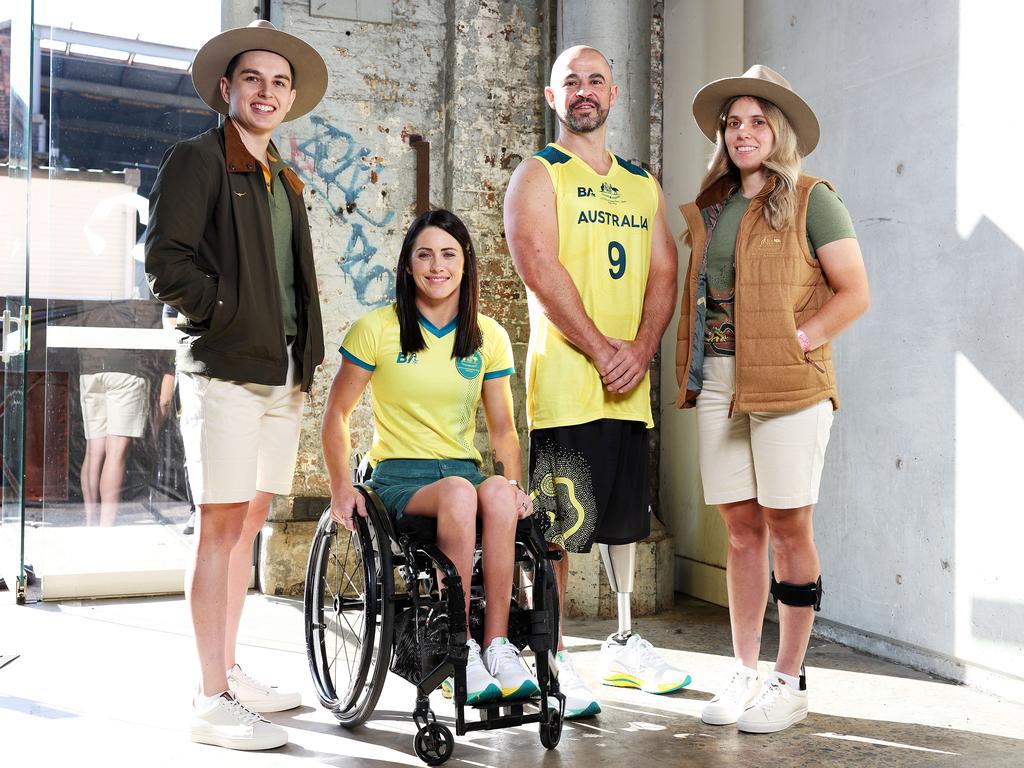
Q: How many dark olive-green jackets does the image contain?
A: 1